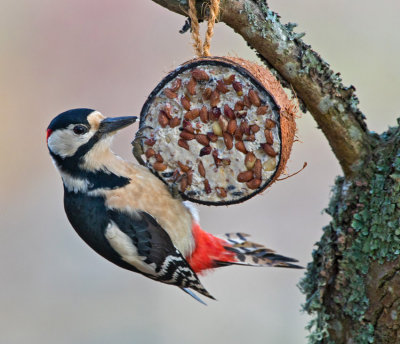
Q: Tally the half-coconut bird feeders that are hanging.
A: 1